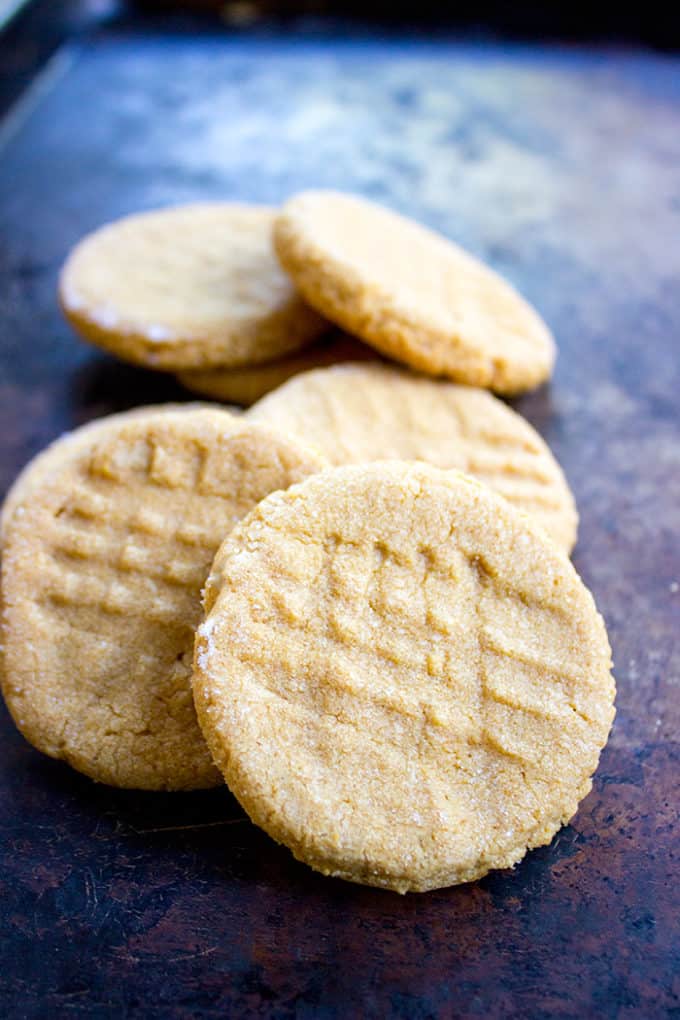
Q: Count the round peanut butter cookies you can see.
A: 6